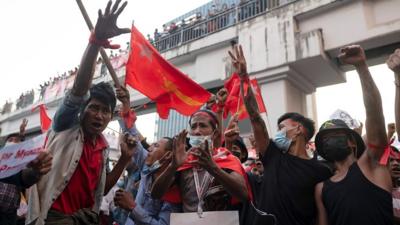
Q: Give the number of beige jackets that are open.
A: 1